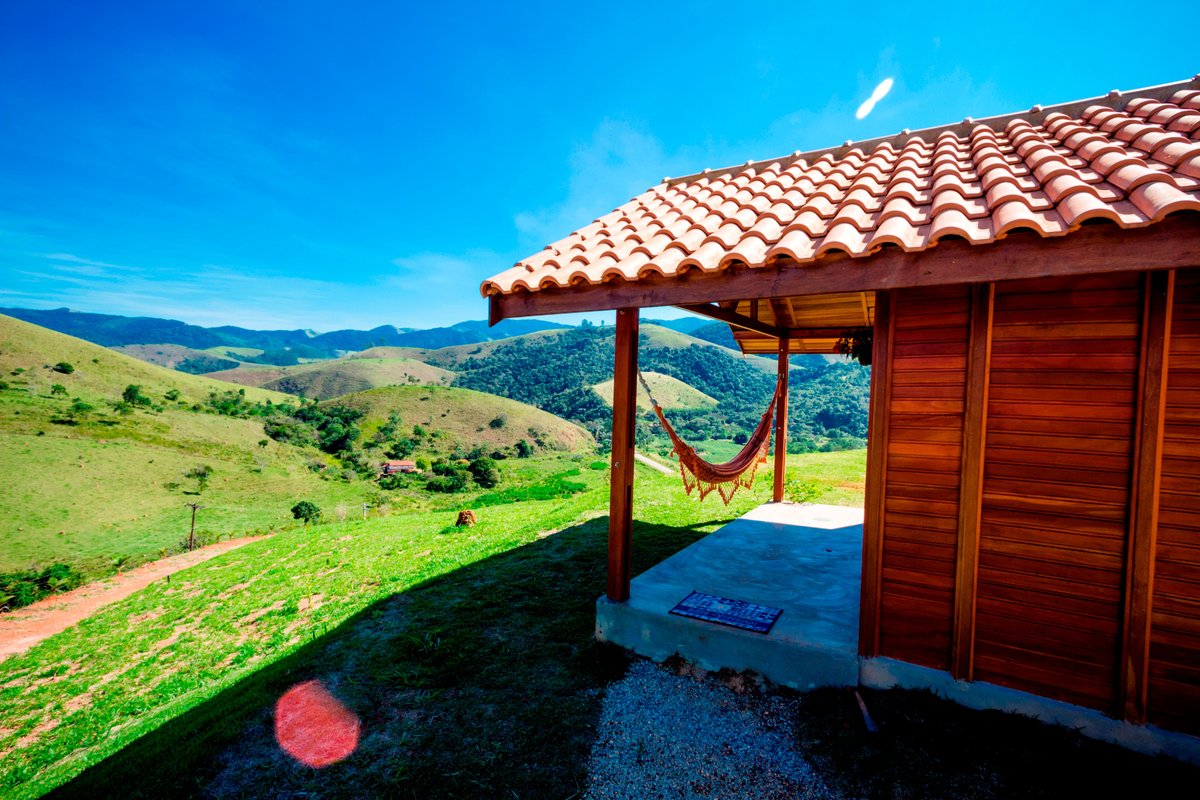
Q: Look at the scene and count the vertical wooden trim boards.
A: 3